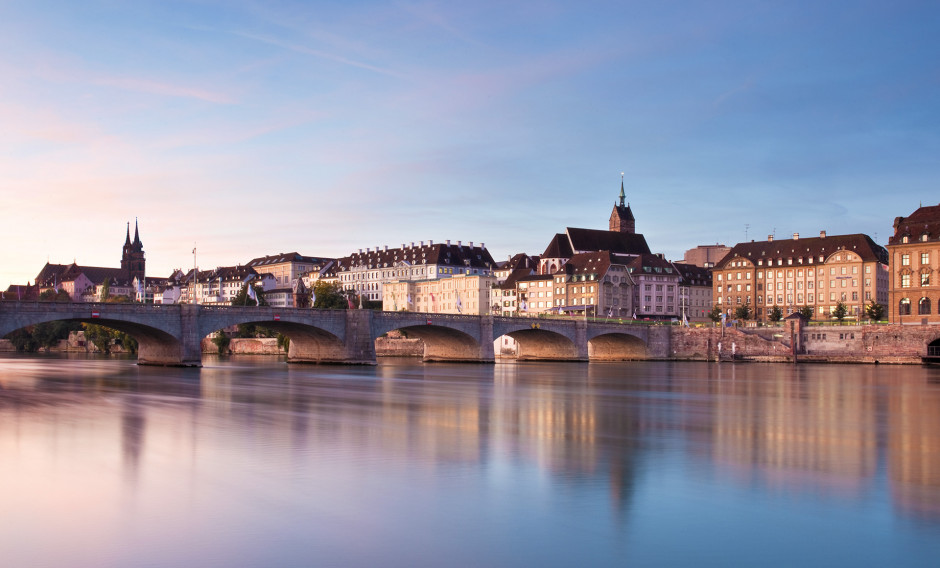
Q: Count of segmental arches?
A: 5